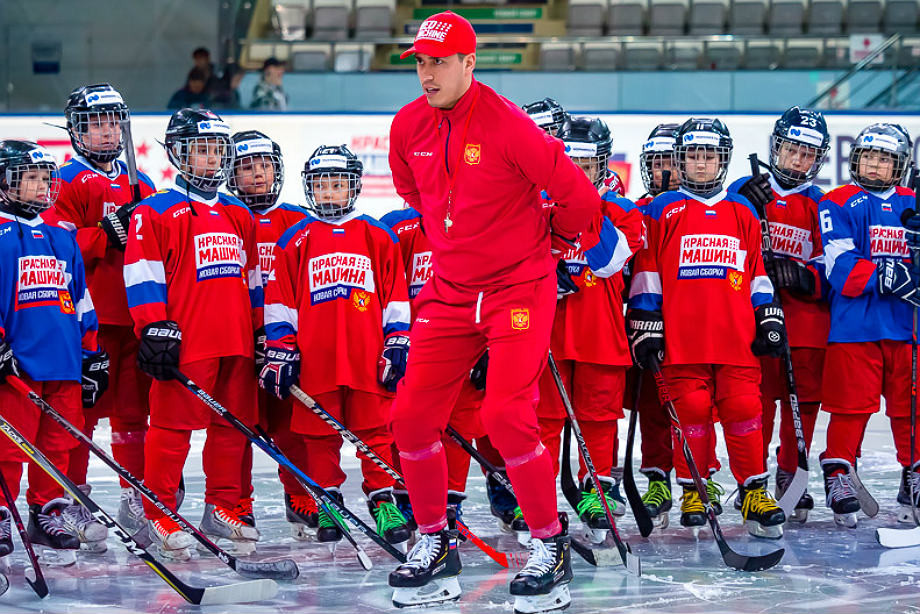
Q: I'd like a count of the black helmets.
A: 10